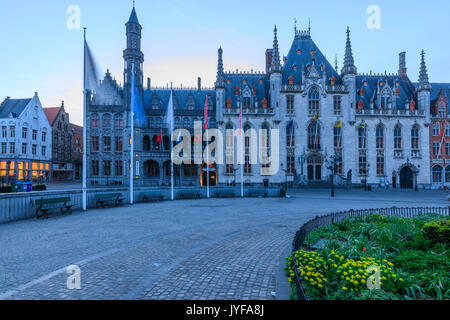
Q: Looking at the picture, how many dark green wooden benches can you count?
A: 6